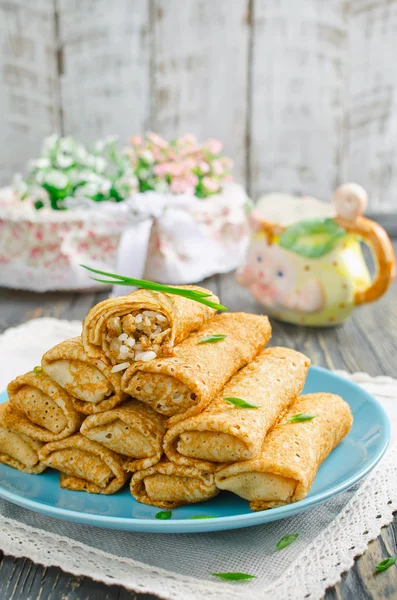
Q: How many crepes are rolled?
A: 10